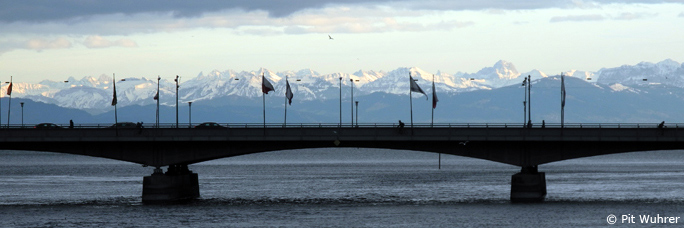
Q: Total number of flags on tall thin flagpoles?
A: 8